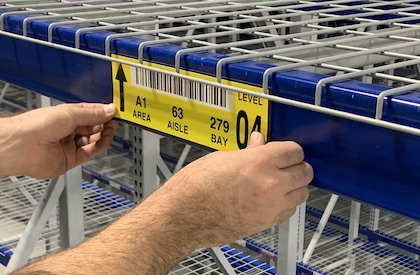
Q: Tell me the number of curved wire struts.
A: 11